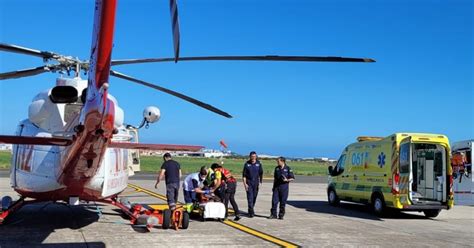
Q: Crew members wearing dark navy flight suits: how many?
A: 2